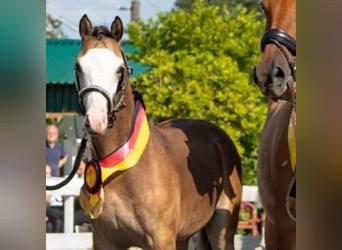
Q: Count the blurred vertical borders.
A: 2